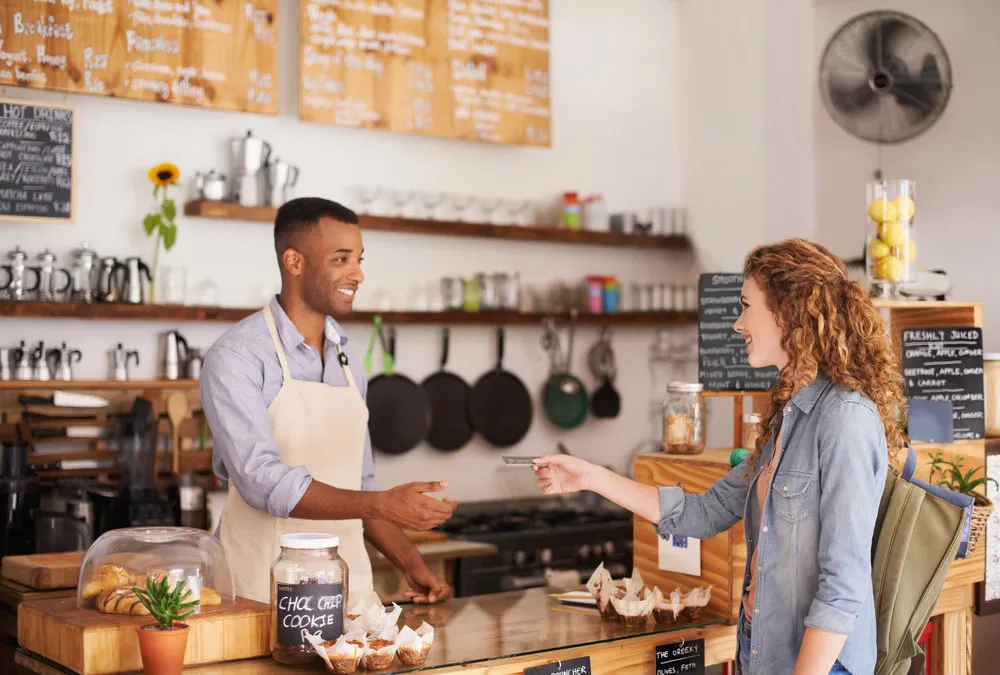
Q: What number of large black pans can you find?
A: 3